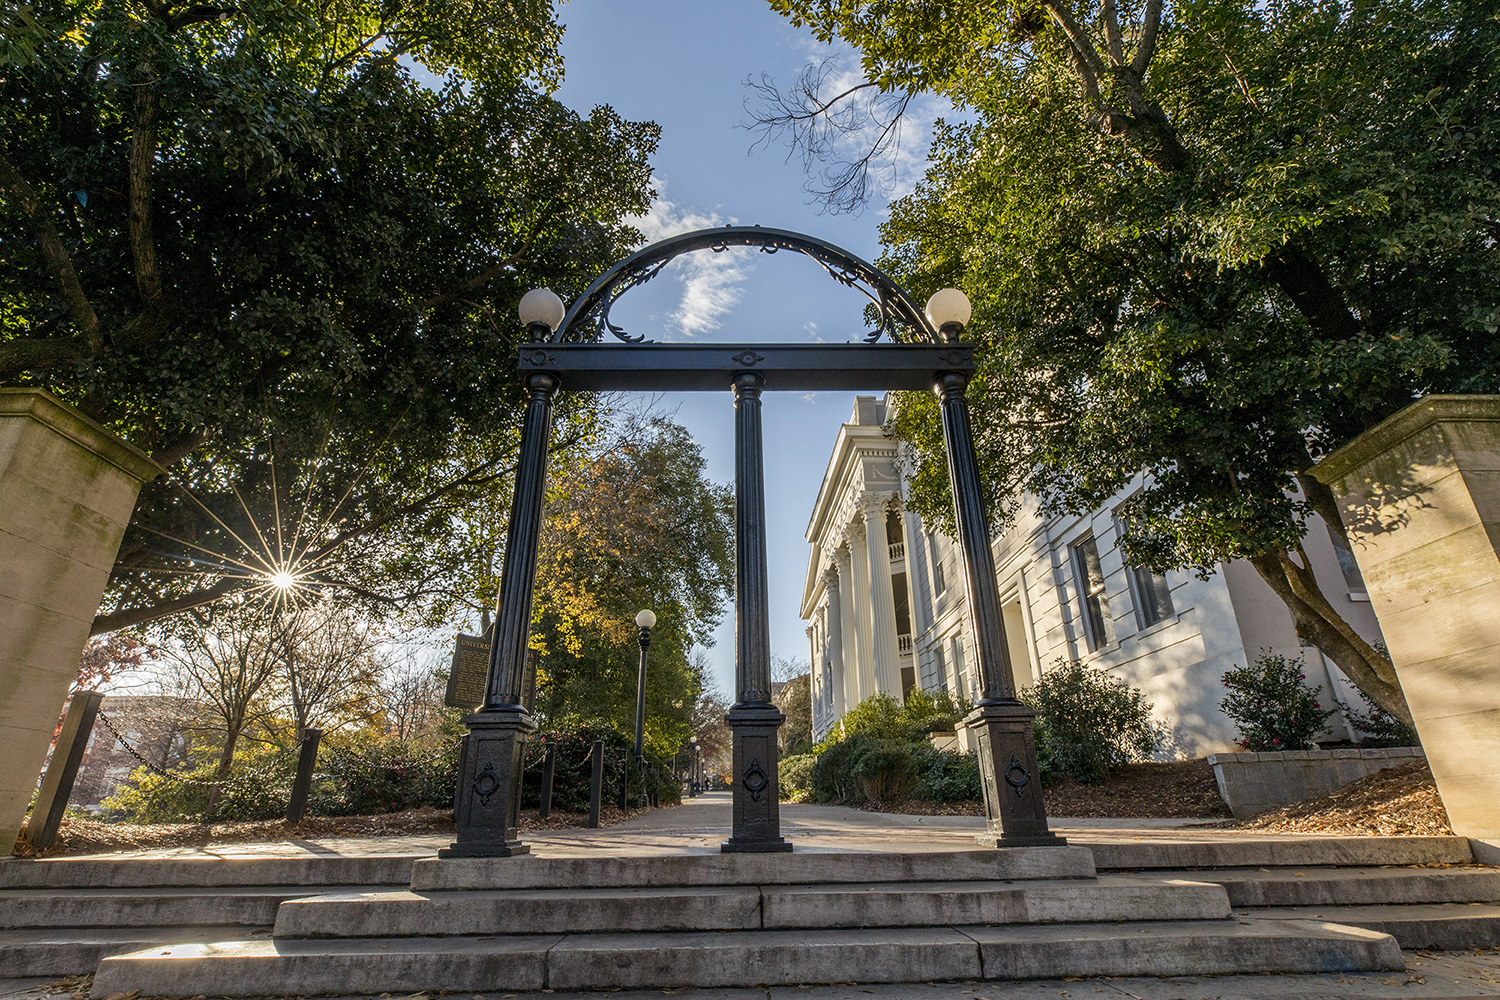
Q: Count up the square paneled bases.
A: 3